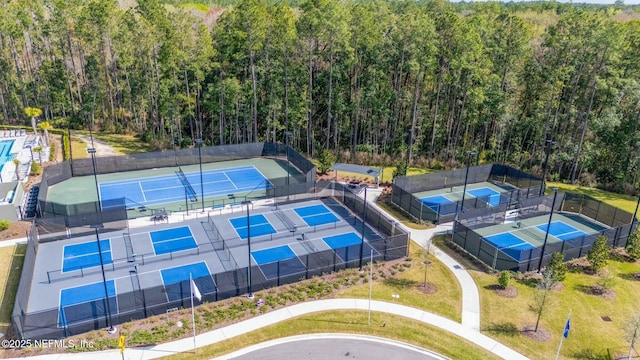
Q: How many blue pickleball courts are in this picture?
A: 6